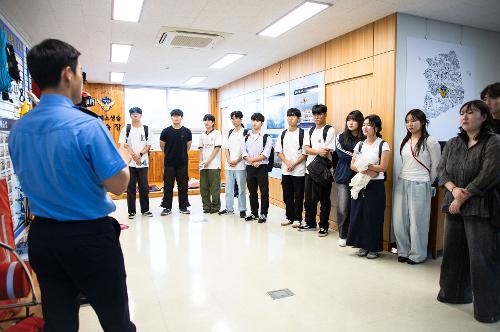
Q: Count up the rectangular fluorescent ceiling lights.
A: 6